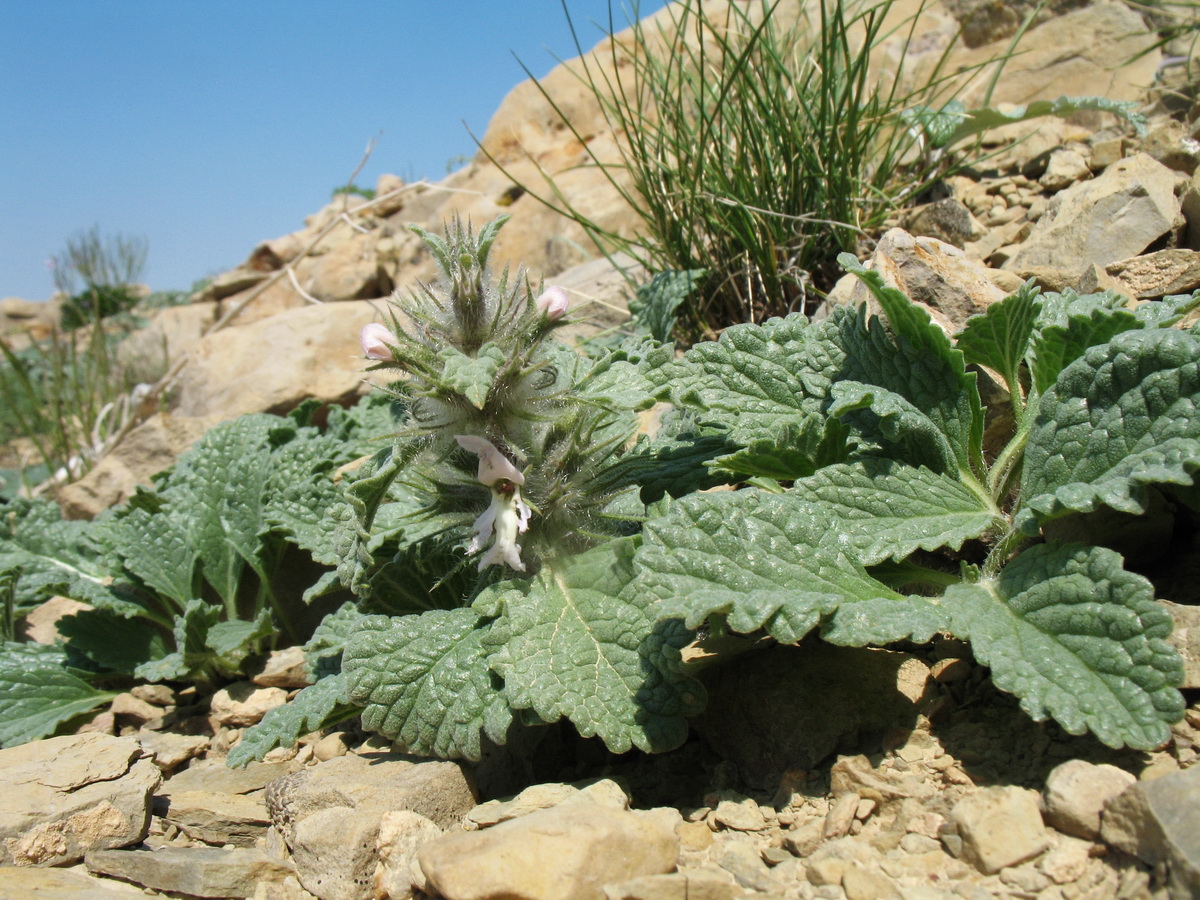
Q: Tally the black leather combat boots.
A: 0